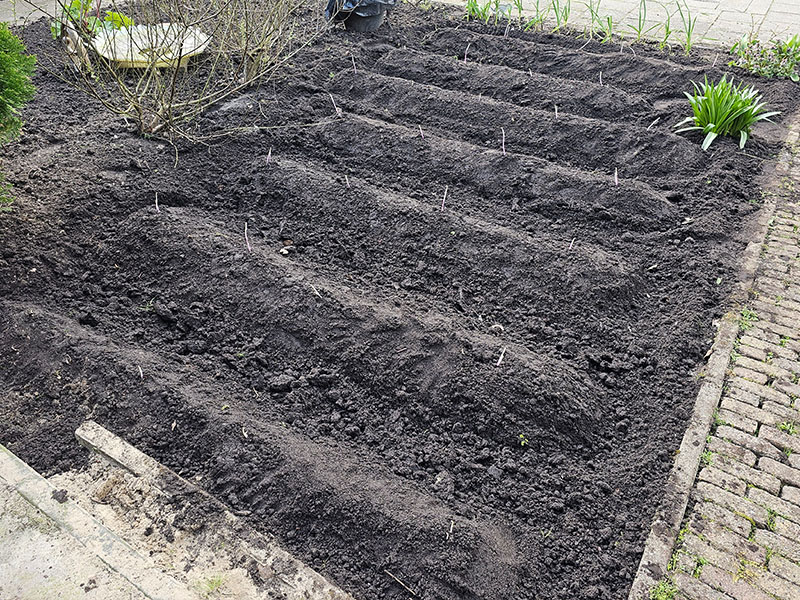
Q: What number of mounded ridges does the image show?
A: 7